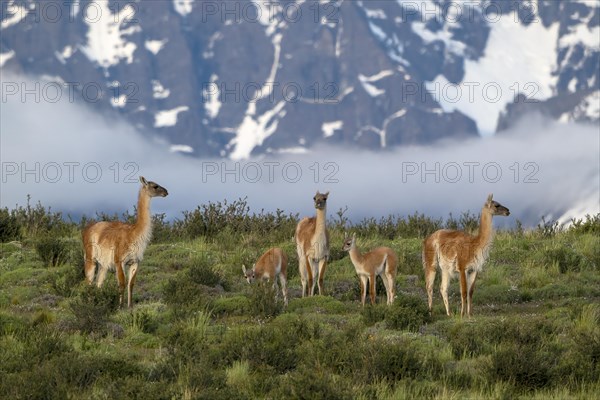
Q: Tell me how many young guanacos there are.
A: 2